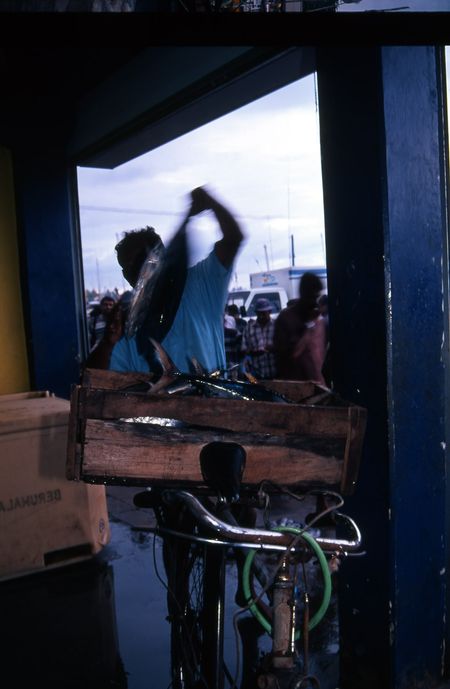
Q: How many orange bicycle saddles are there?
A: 0